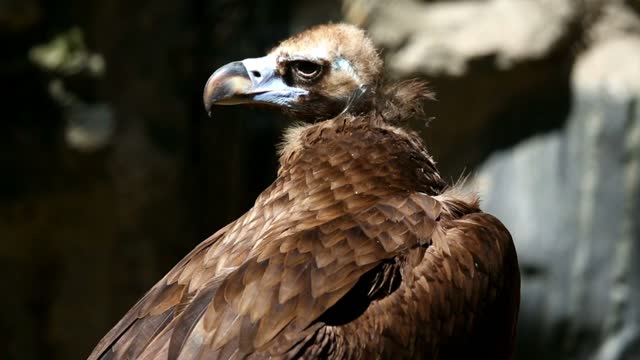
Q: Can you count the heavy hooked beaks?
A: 1